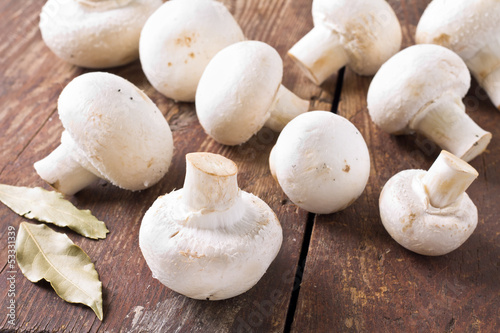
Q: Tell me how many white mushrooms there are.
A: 10